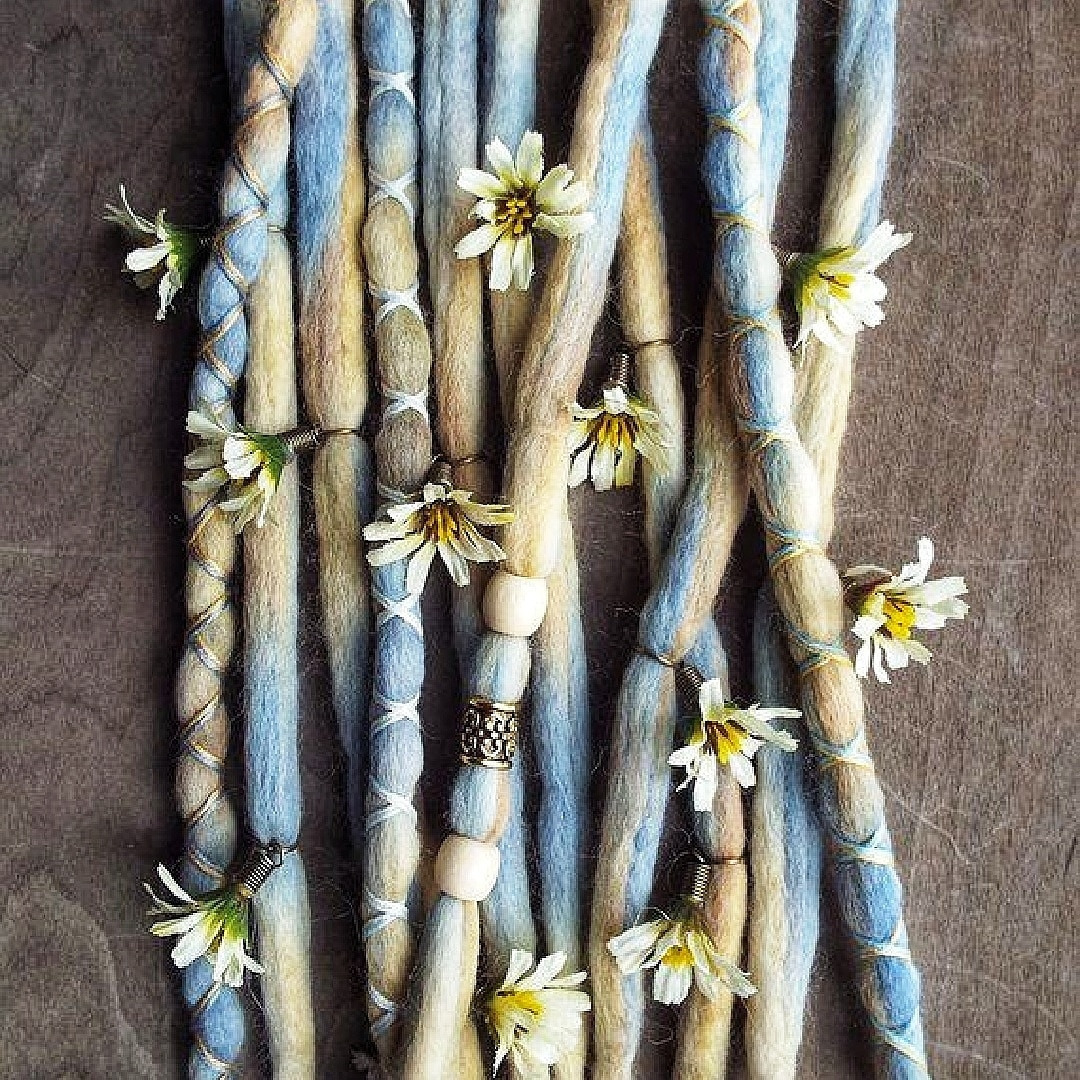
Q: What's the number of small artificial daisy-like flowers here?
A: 11